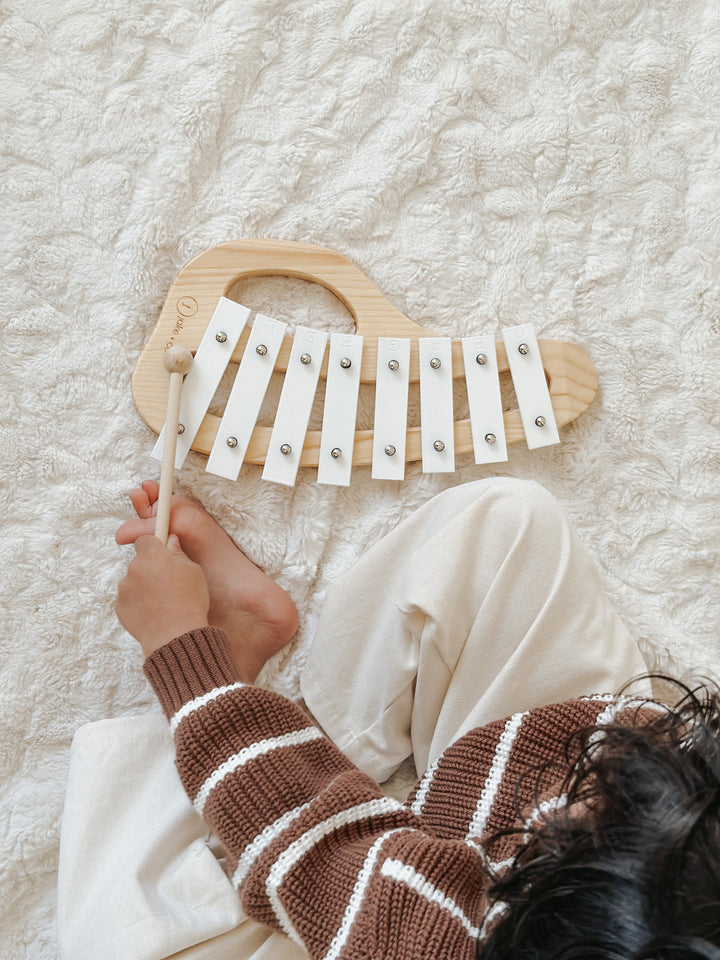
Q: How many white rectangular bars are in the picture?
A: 8